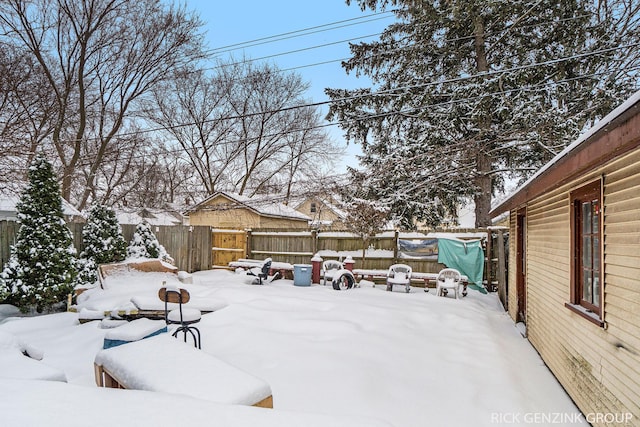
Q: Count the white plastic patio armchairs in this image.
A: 3